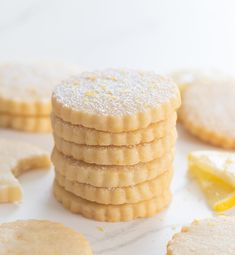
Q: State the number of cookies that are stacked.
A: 6